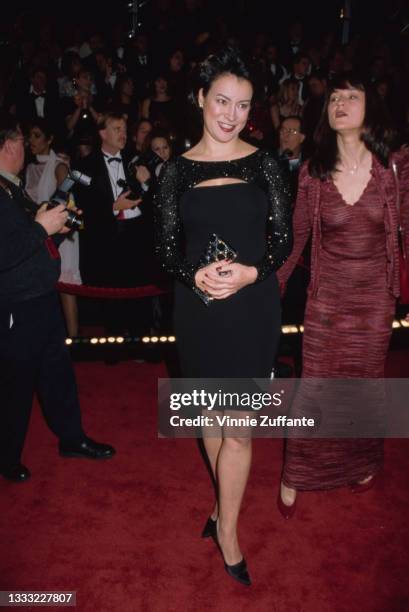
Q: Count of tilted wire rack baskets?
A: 0